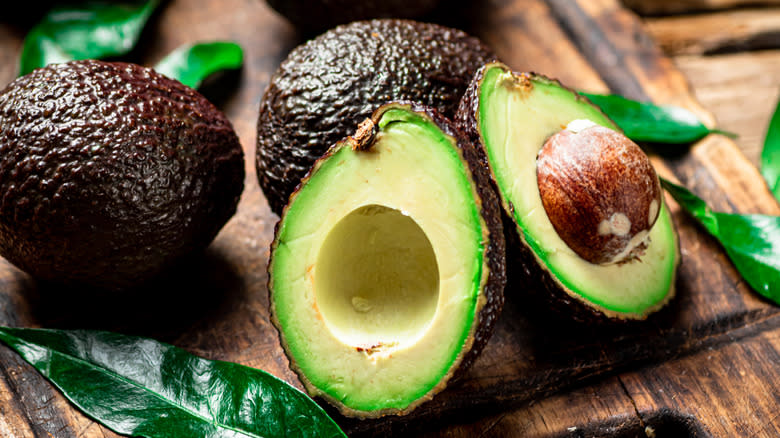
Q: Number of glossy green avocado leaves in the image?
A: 6